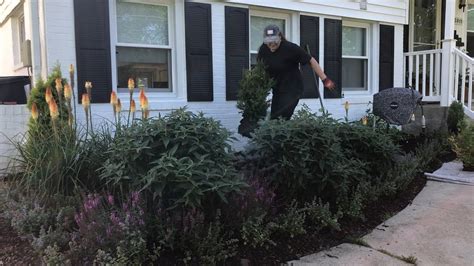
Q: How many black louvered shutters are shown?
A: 6